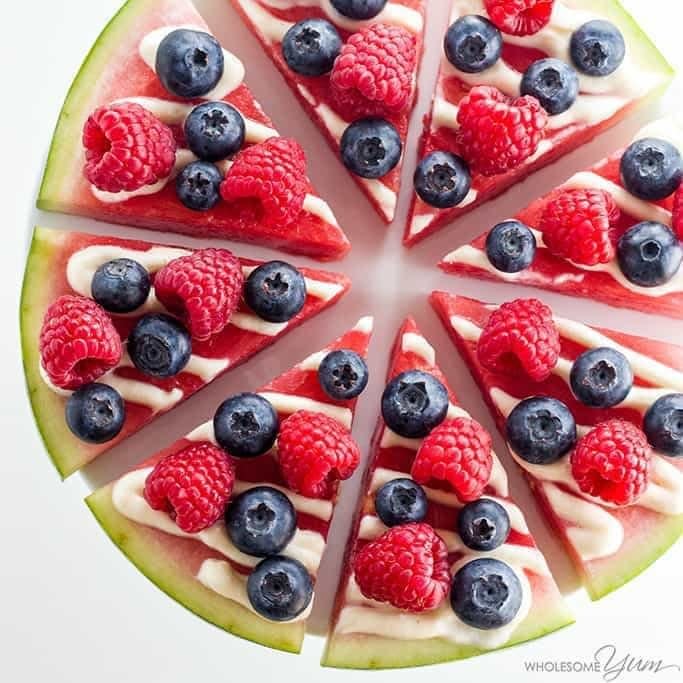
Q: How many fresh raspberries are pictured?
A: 15